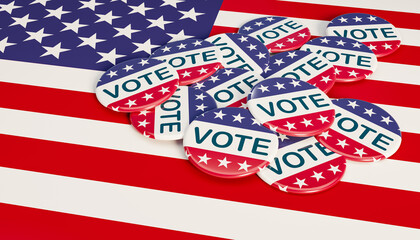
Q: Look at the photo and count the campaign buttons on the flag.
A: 13